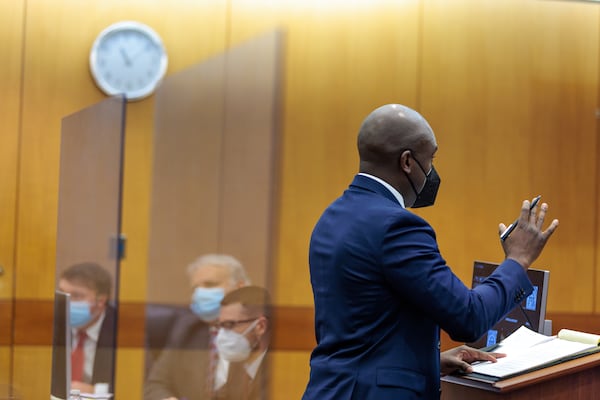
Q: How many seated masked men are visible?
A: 3